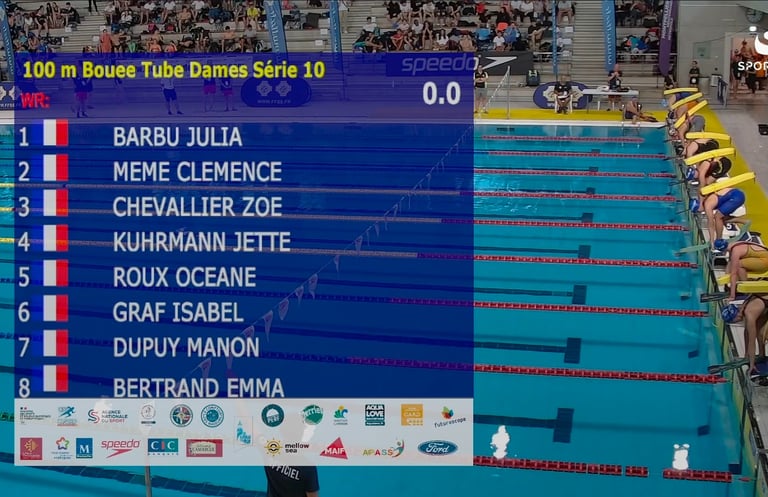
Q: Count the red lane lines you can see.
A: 9